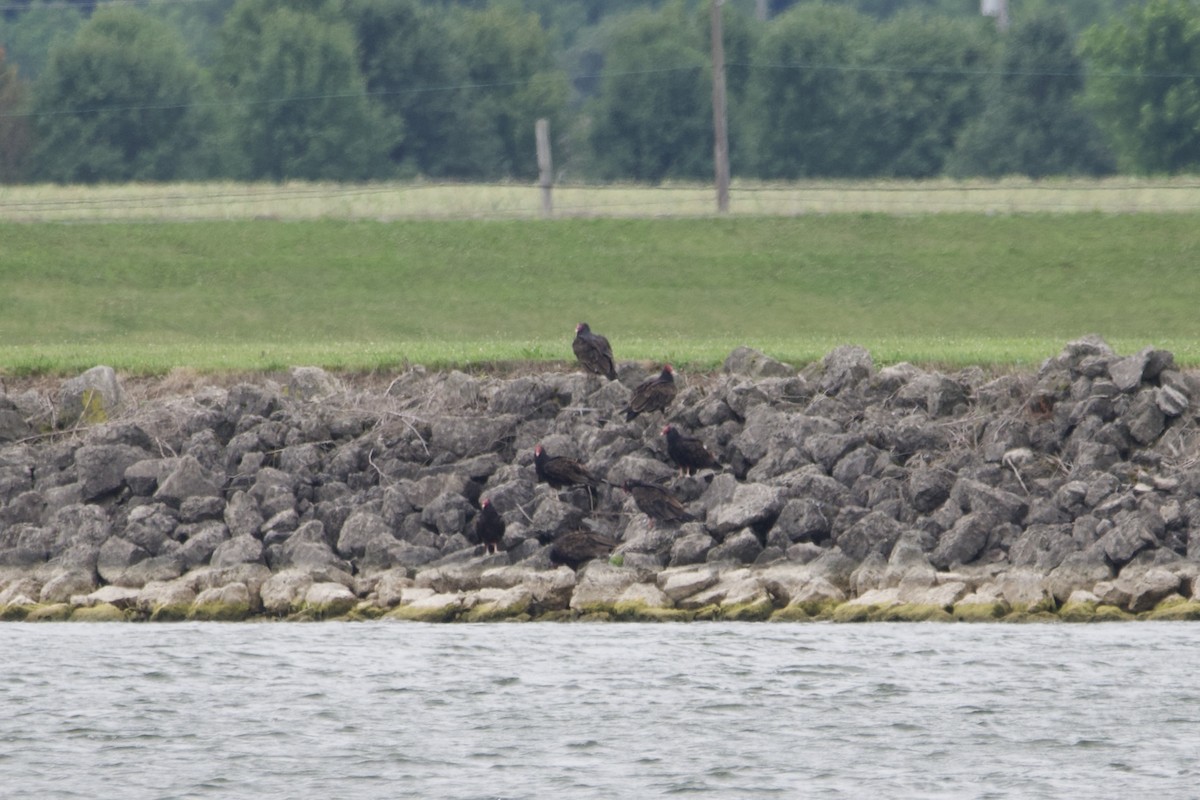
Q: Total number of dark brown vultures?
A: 7